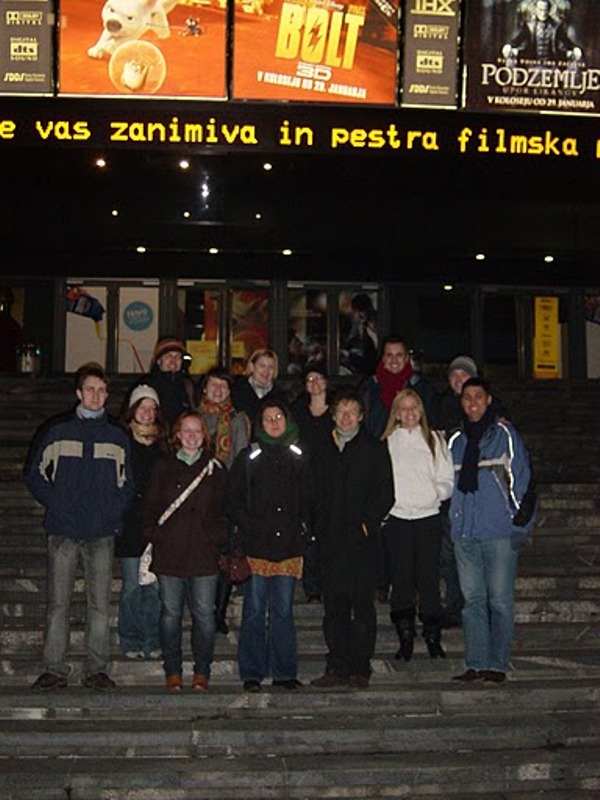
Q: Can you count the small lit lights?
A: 12